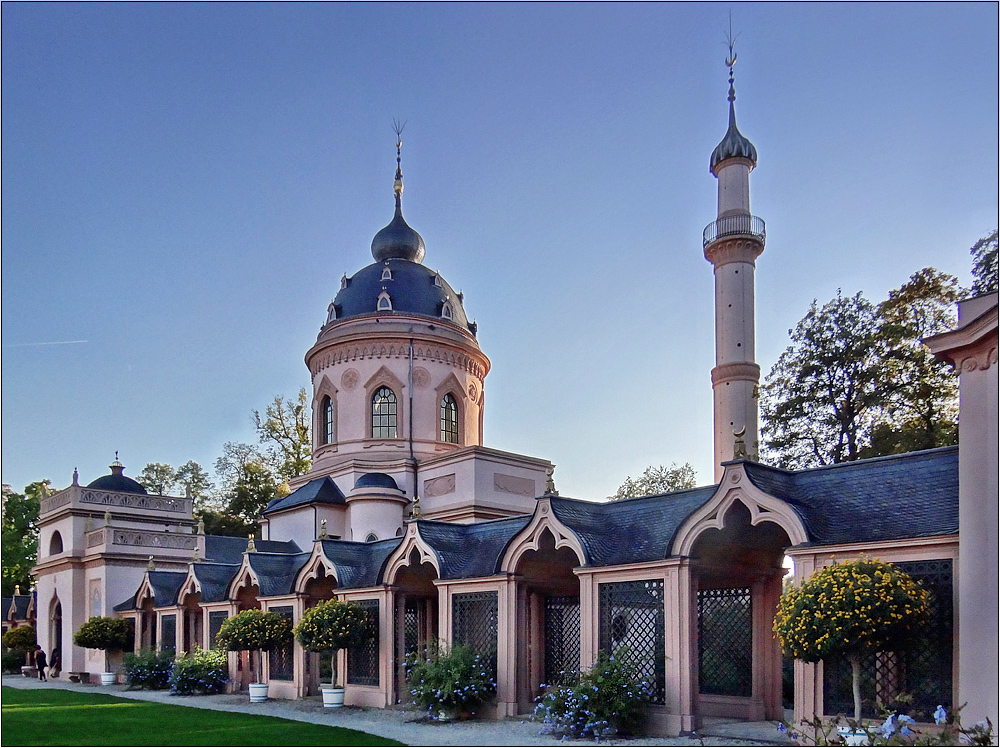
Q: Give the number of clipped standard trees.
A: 5